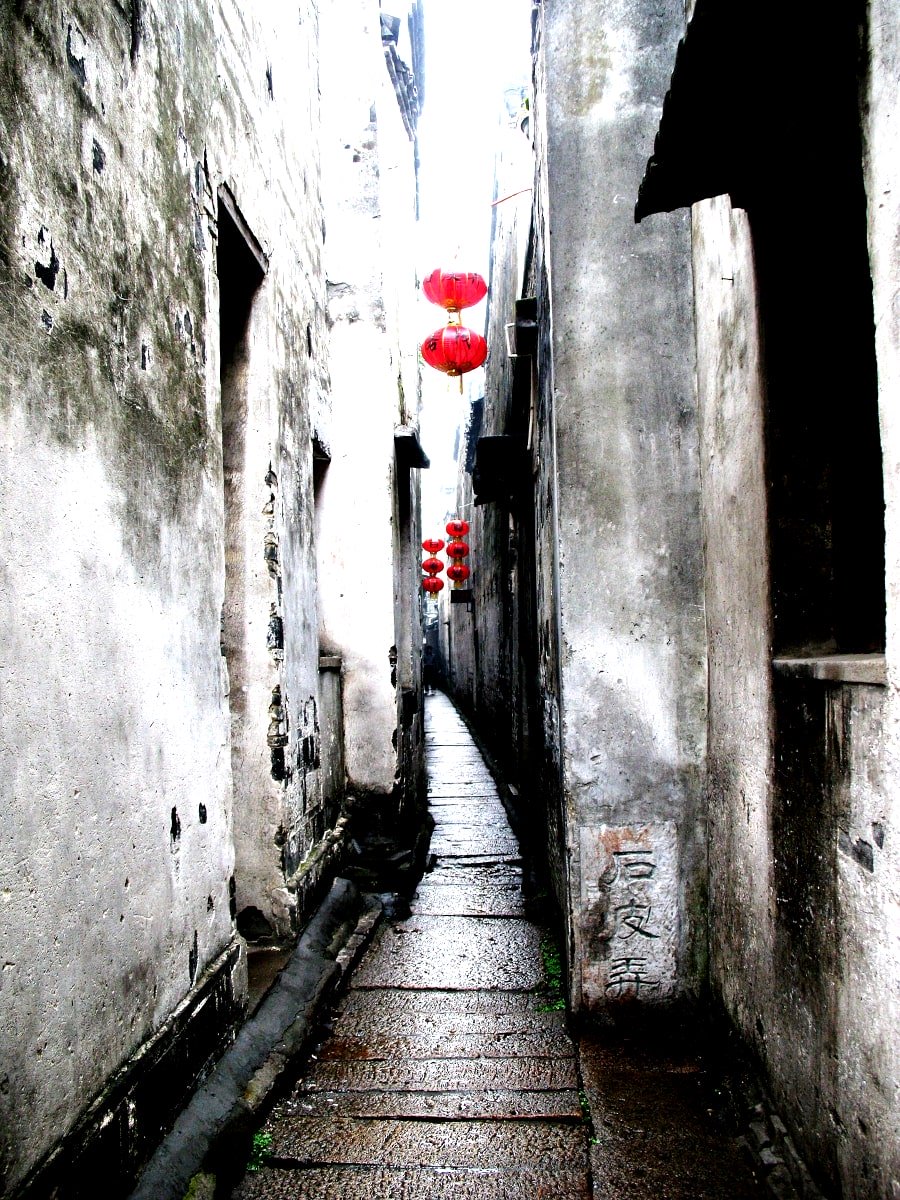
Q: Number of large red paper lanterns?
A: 2